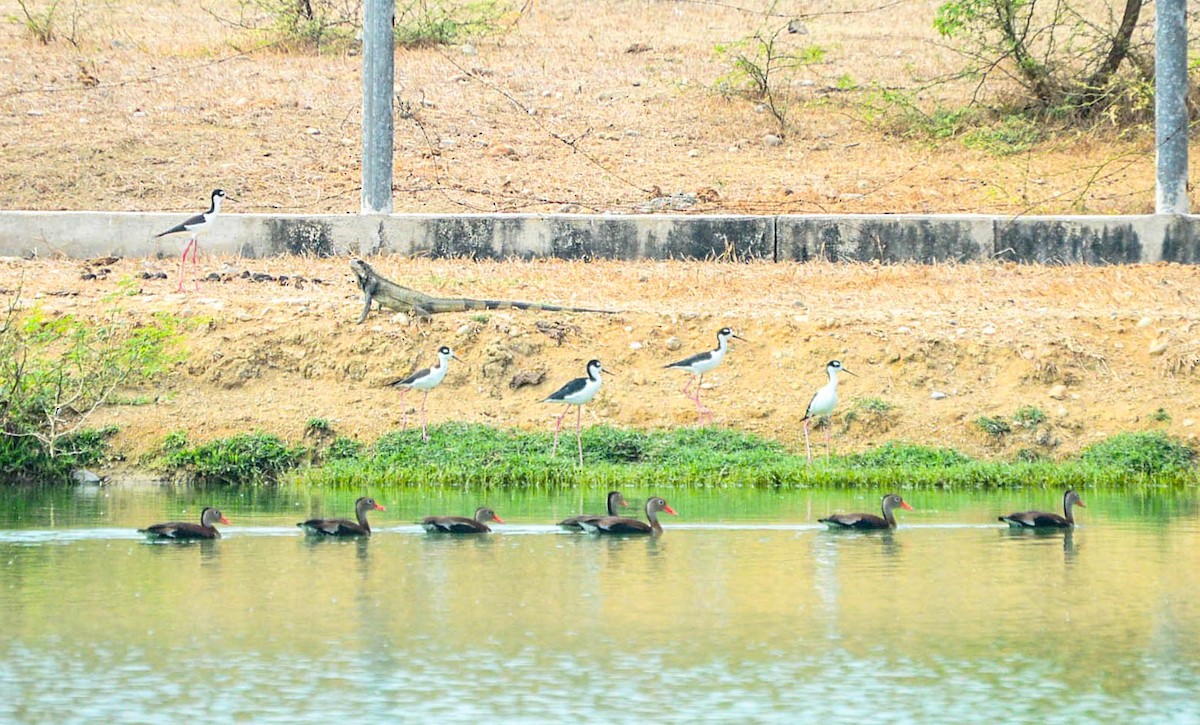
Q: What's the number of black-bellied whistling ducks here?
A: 7